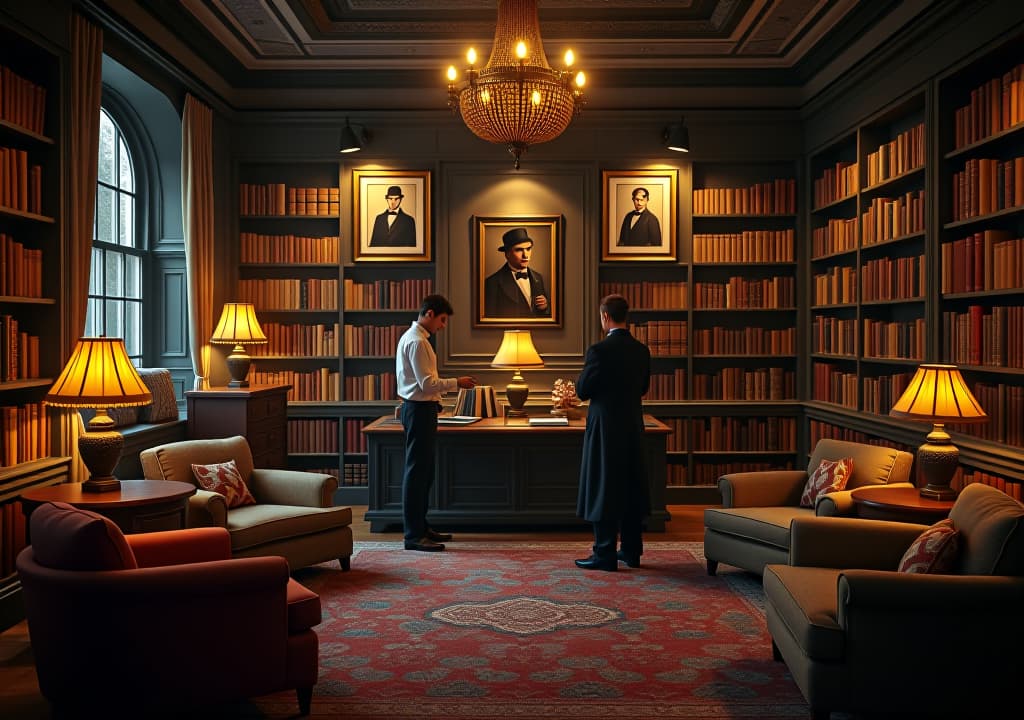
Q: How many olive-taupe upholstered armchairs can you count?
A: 3